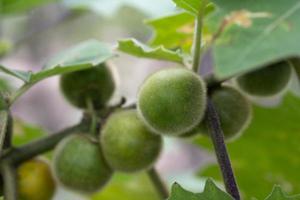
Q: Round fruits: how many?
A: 7